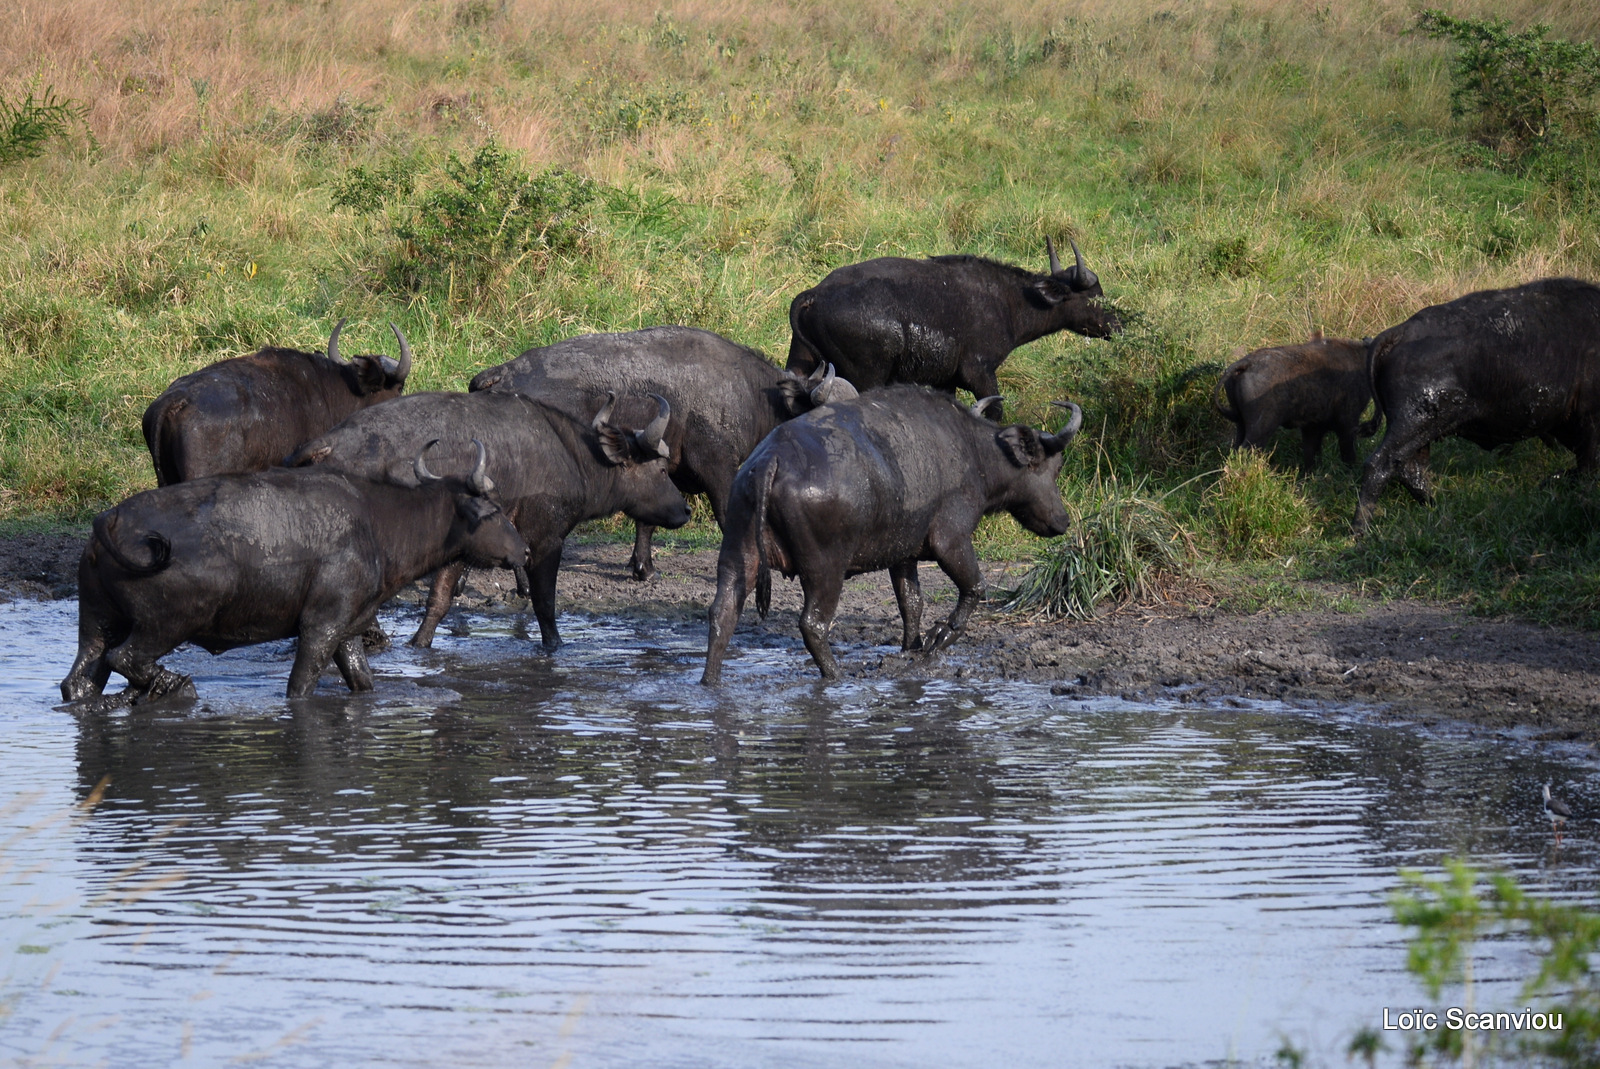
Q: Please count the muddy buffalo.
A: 8